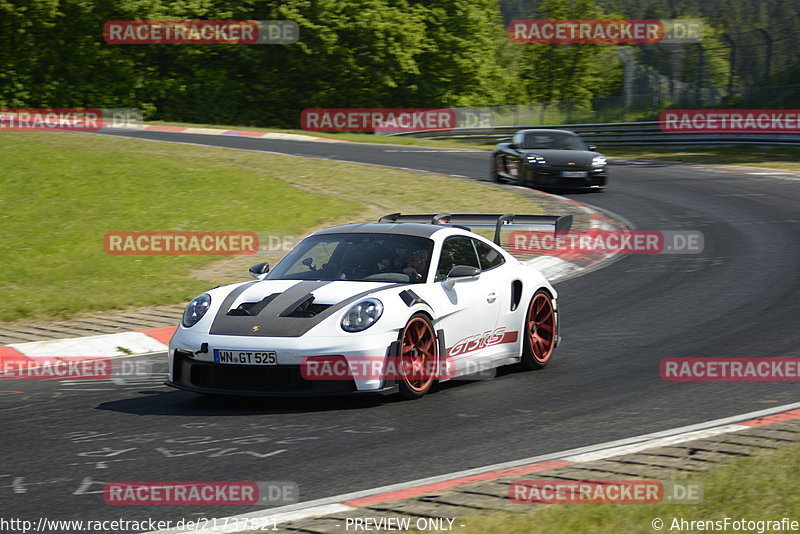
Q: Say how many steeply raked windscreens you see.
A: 2